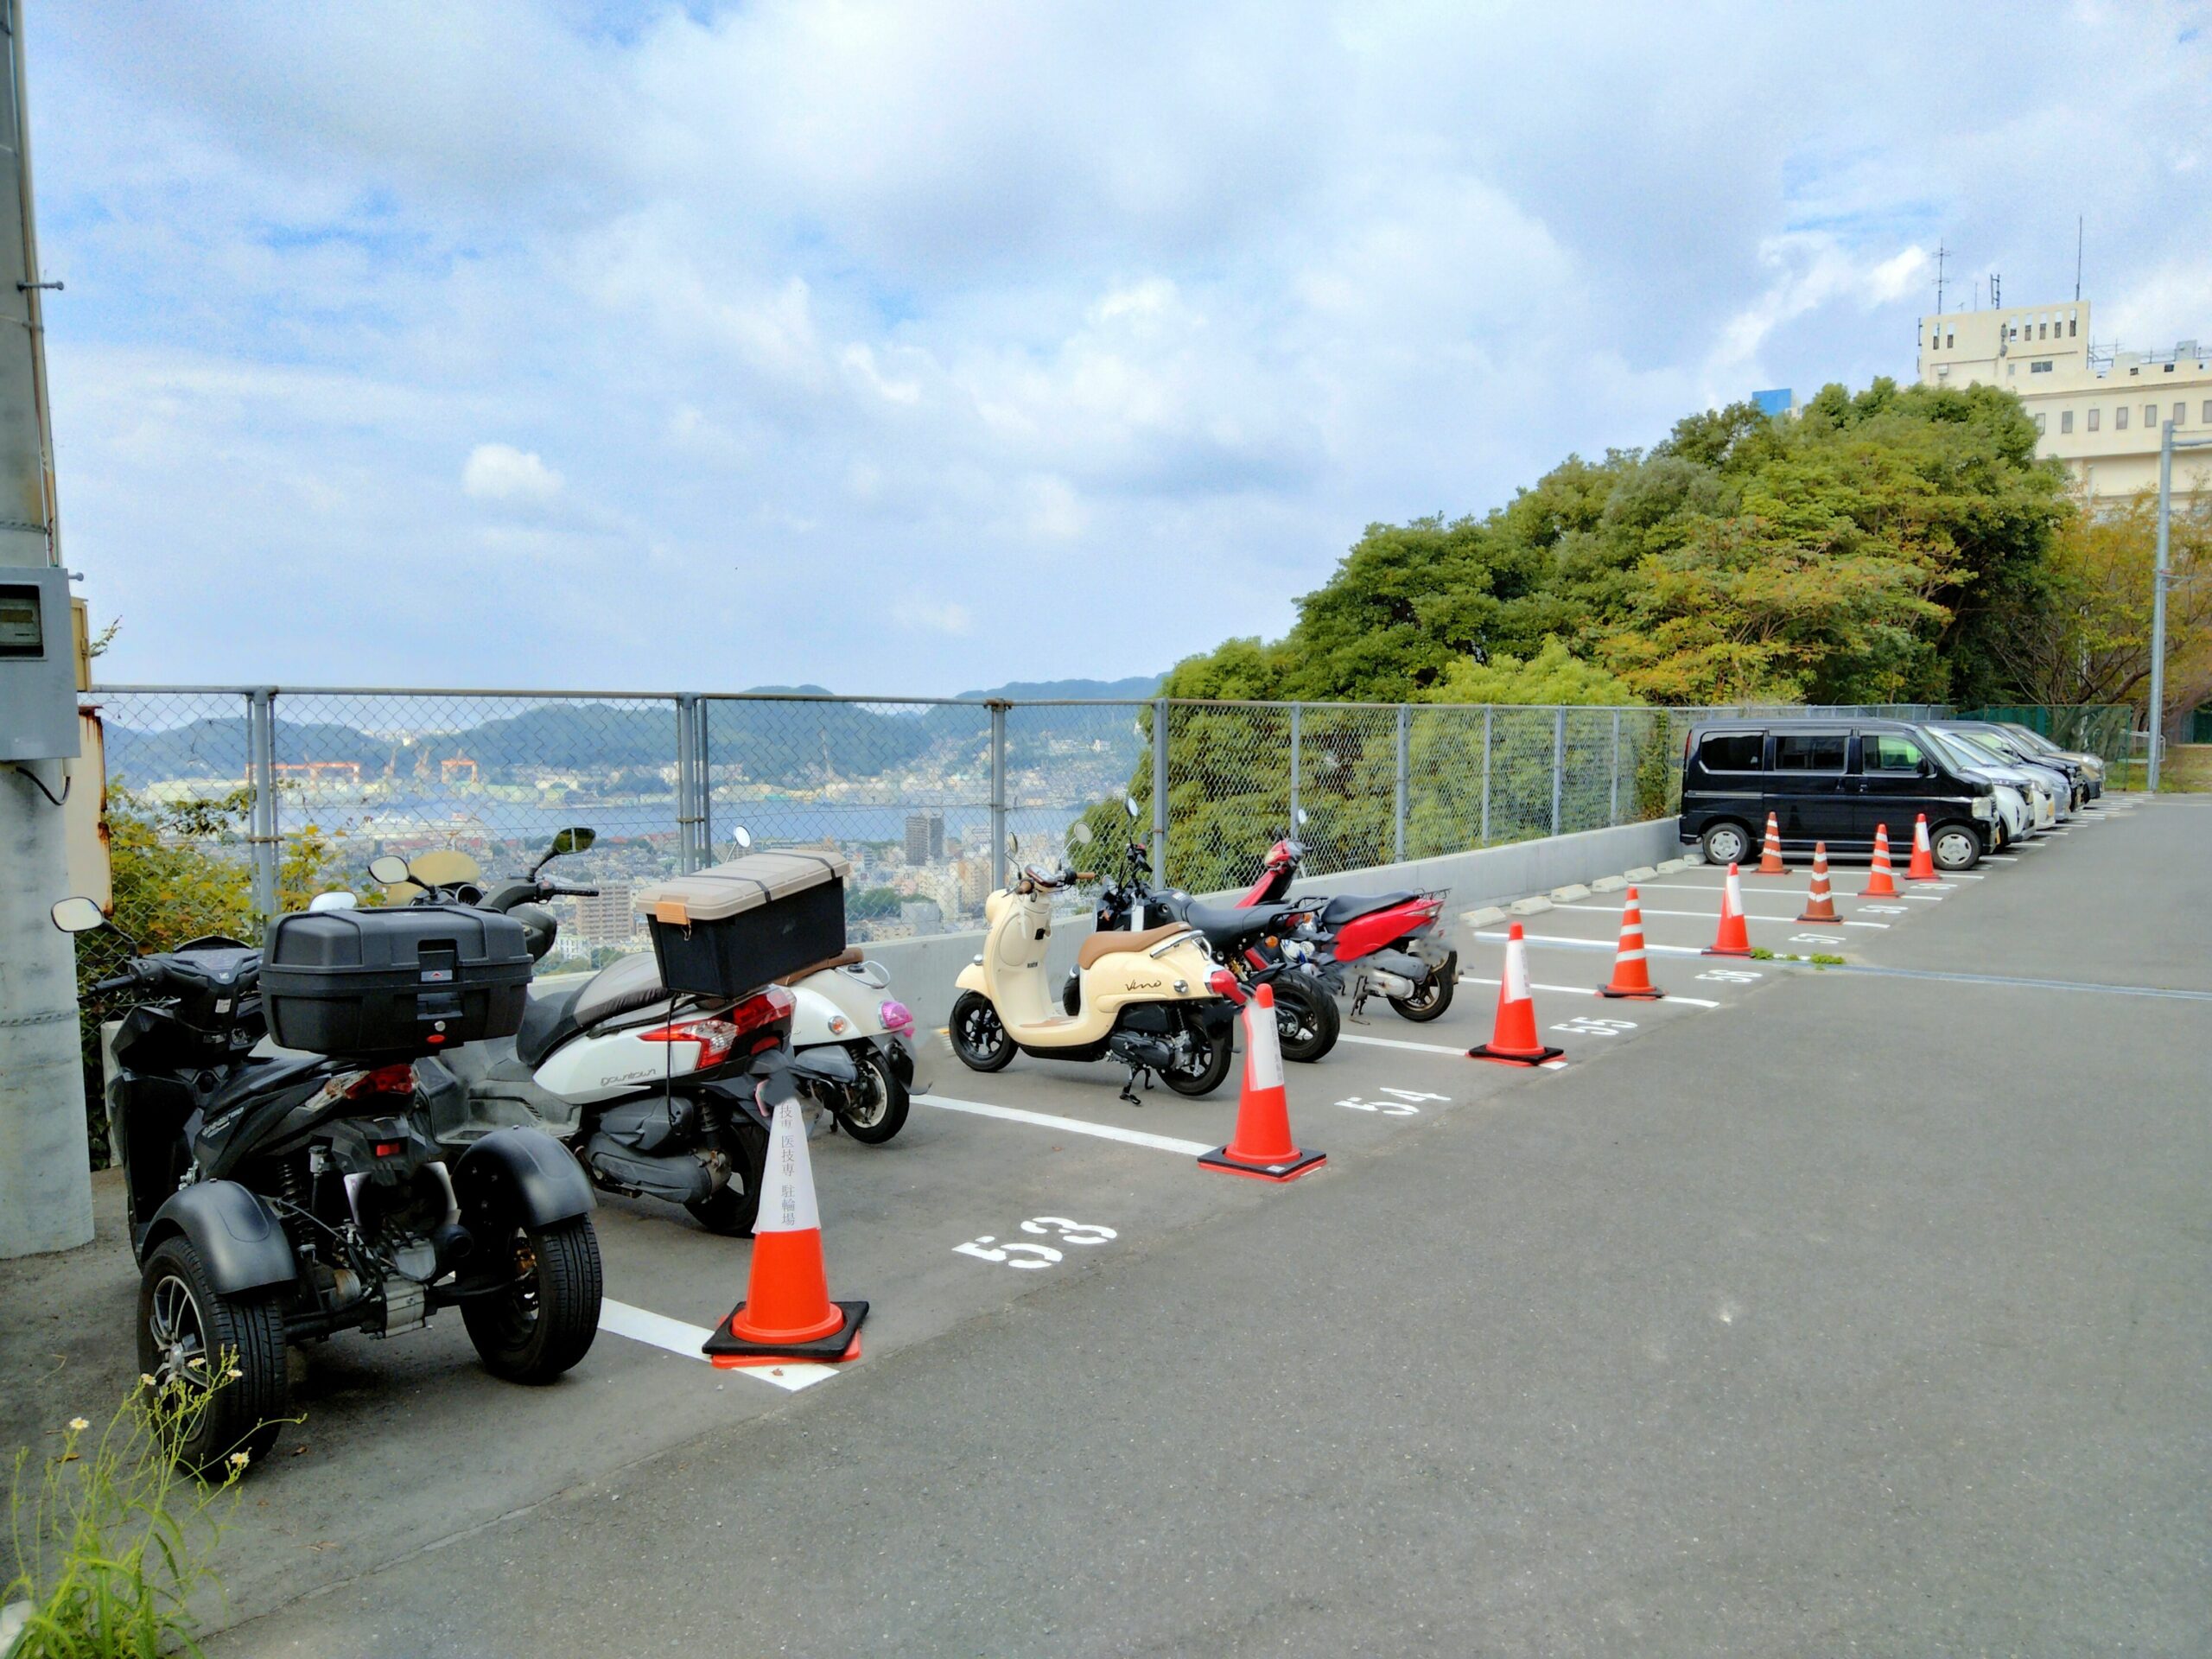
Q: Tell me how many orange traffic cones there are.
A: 9